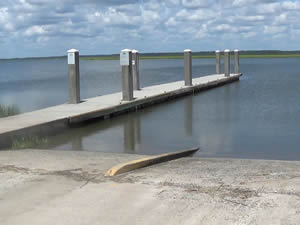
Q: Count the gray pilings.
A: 7